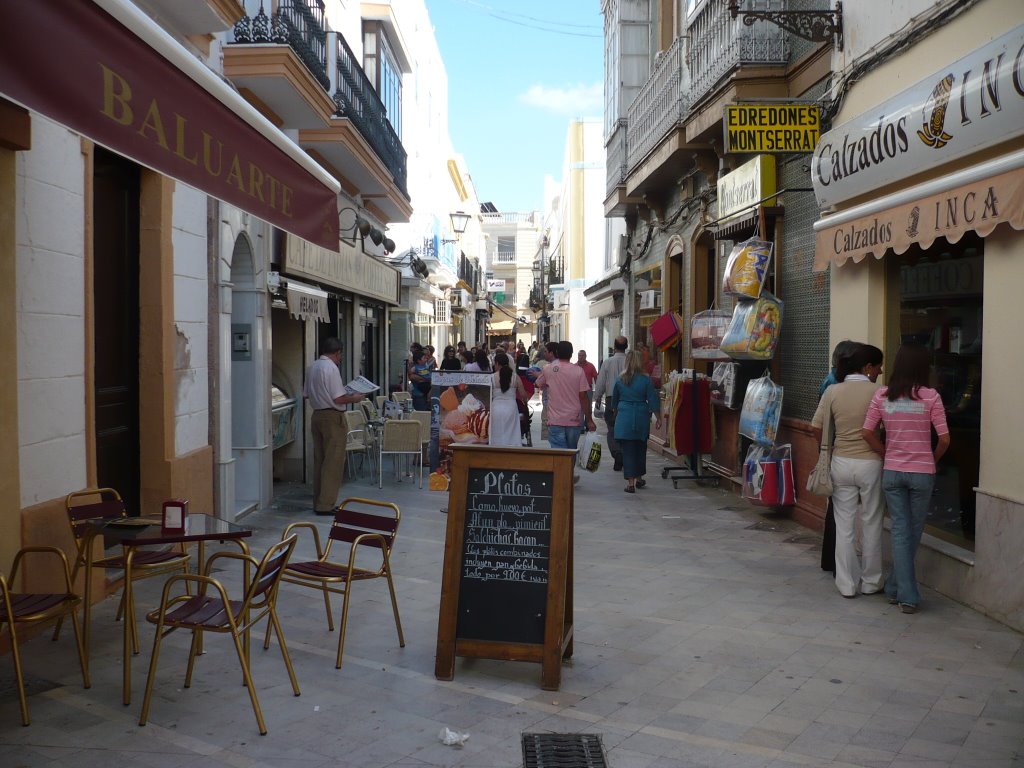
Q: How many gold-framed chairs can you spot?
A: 4